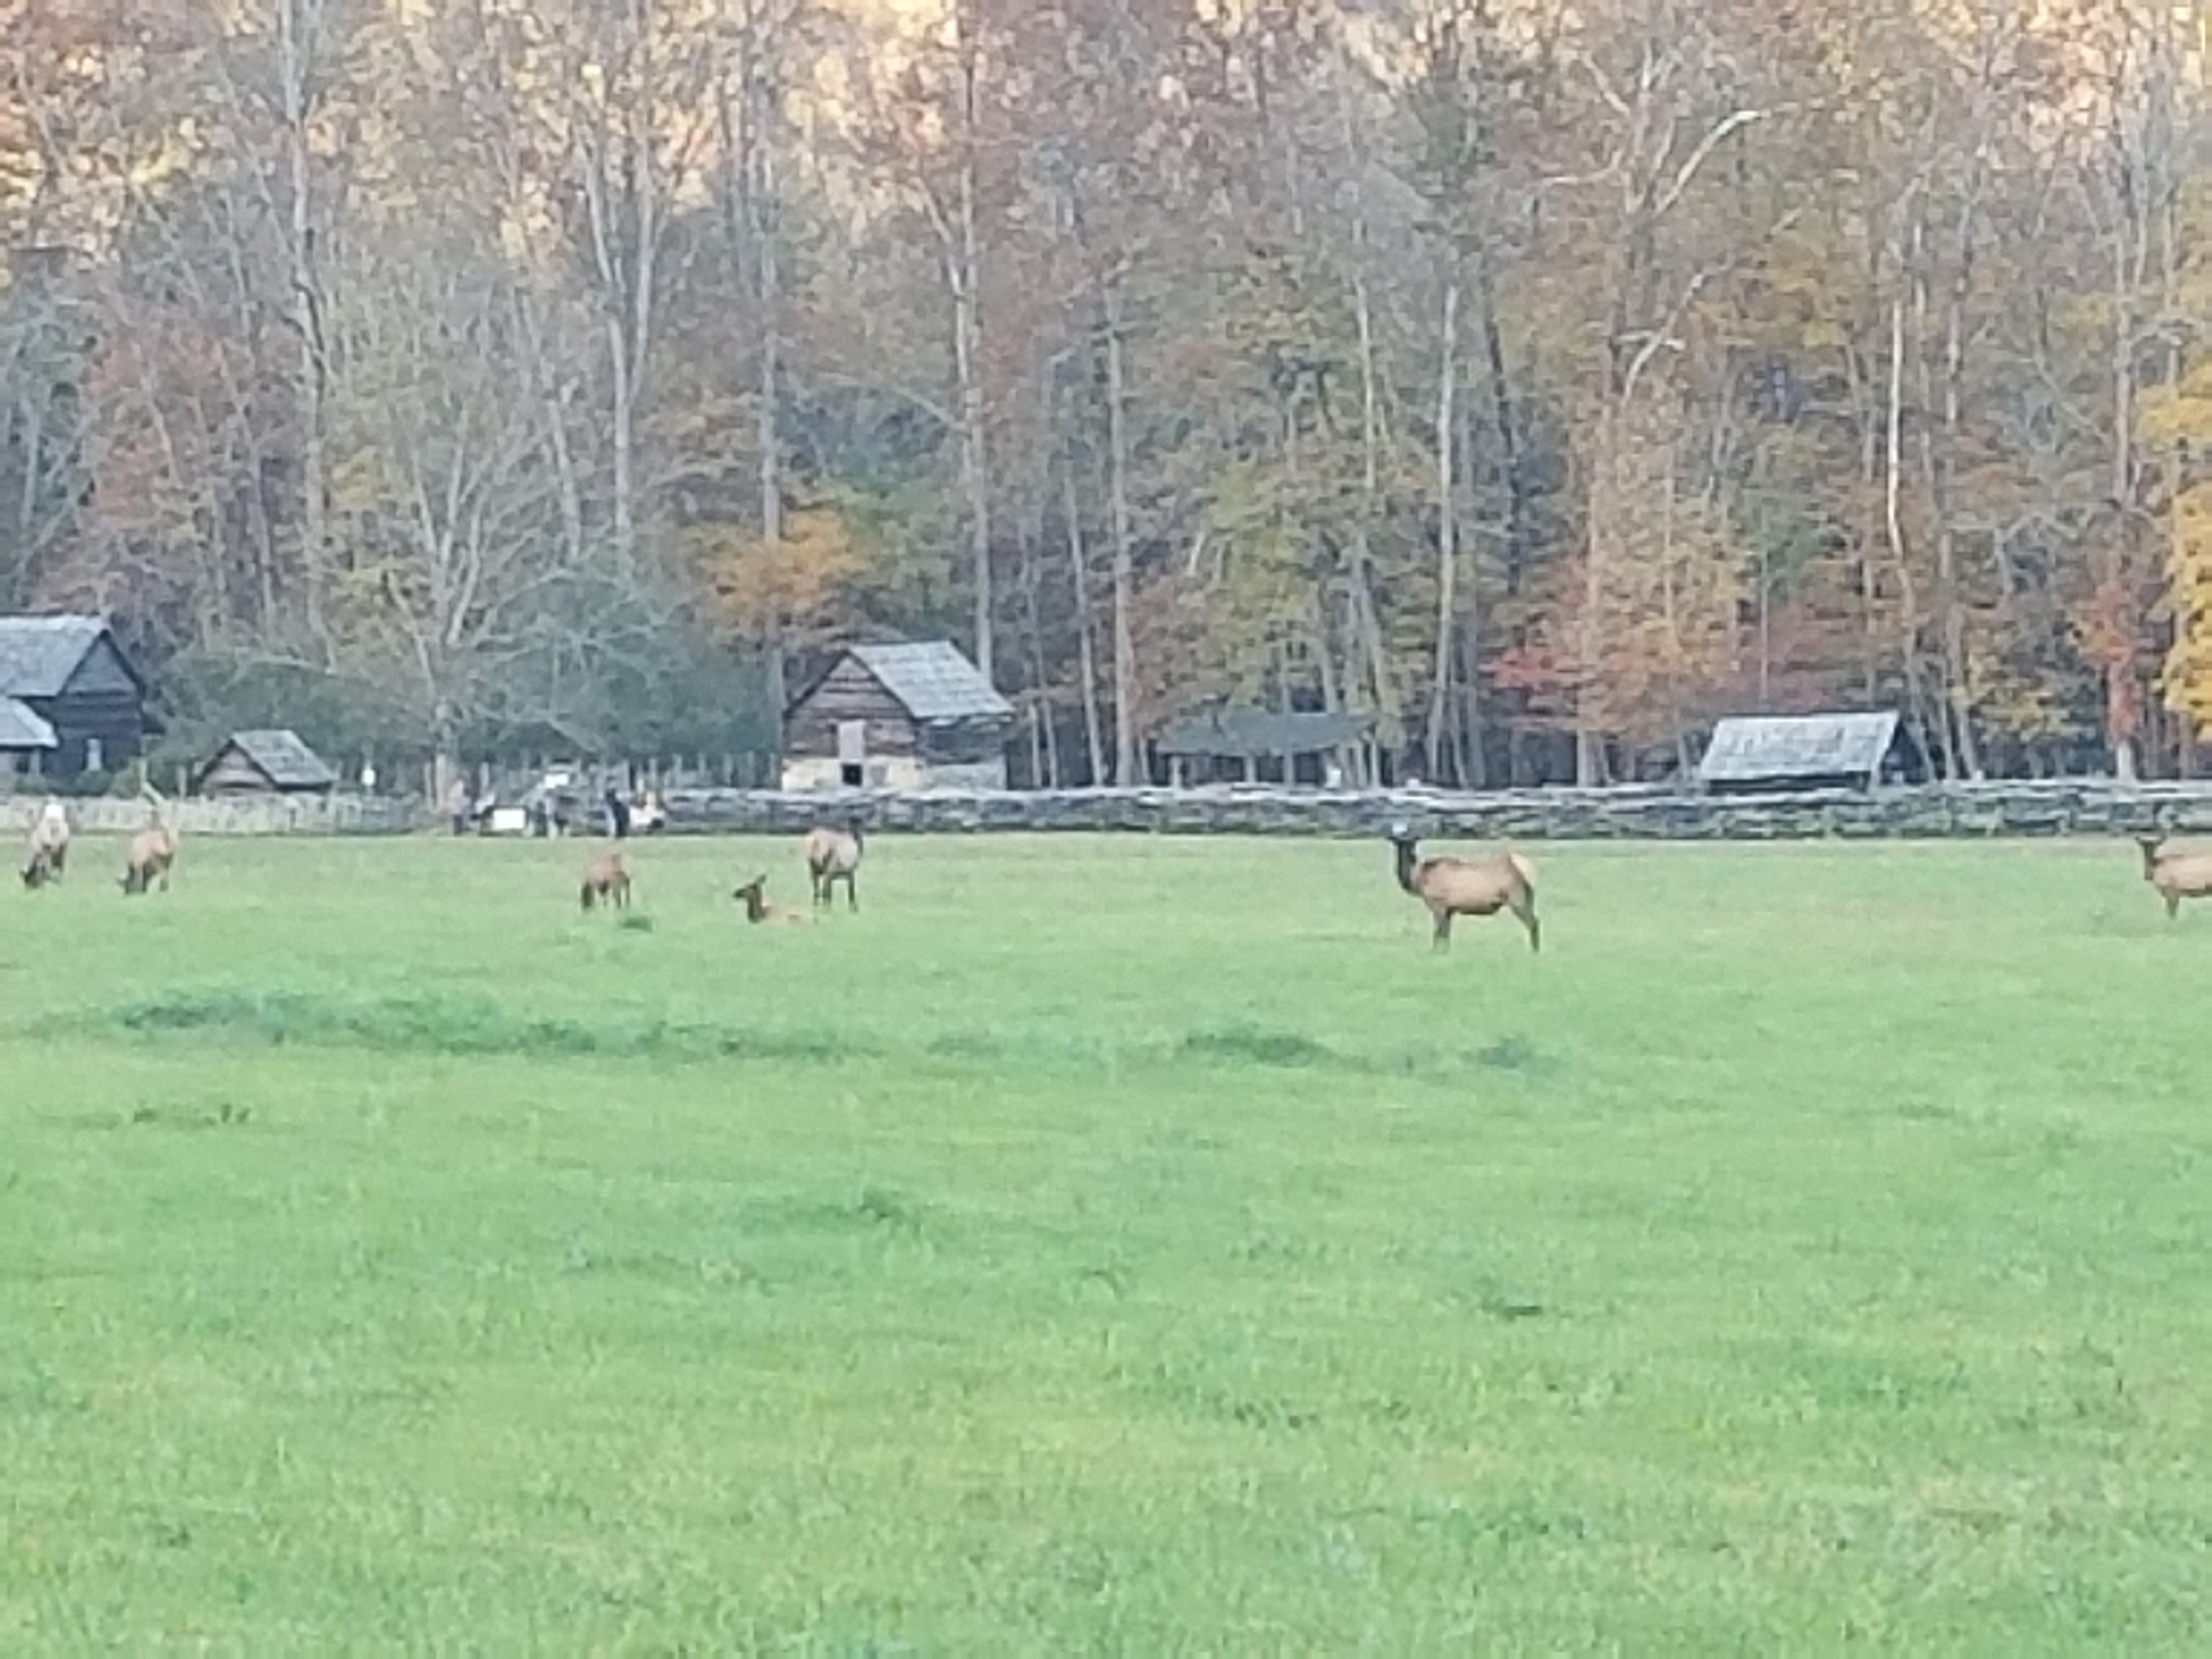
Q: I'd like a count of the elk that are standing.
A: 6